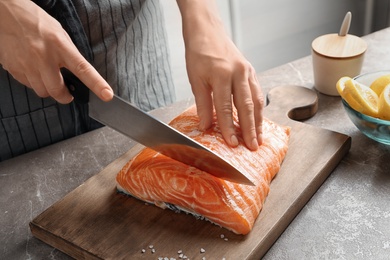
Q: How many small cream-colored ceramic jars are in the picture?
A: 1